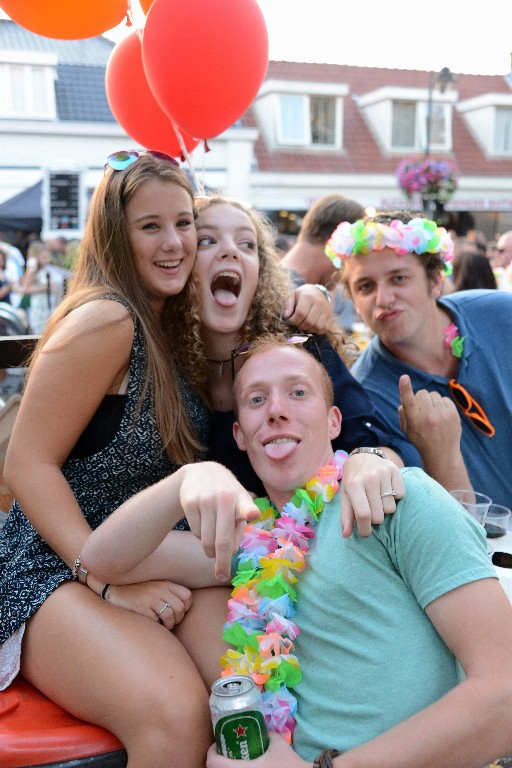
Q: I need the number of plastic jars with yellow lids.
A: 0